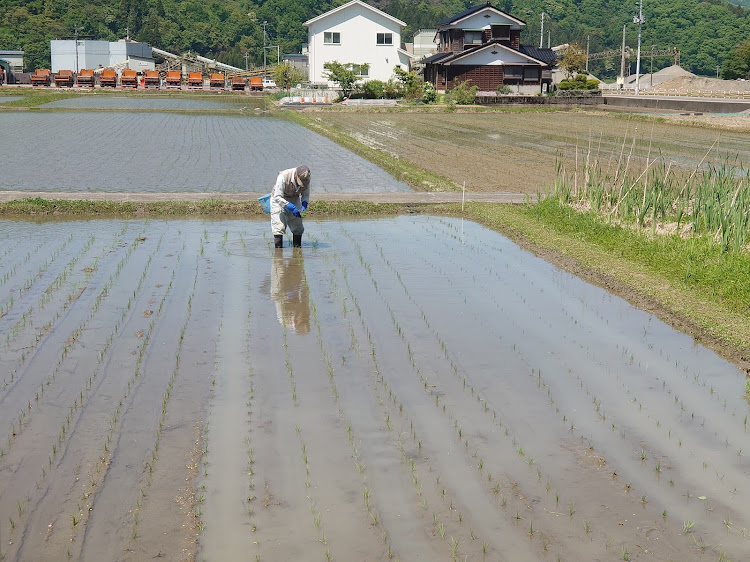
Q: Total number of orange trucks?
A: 11